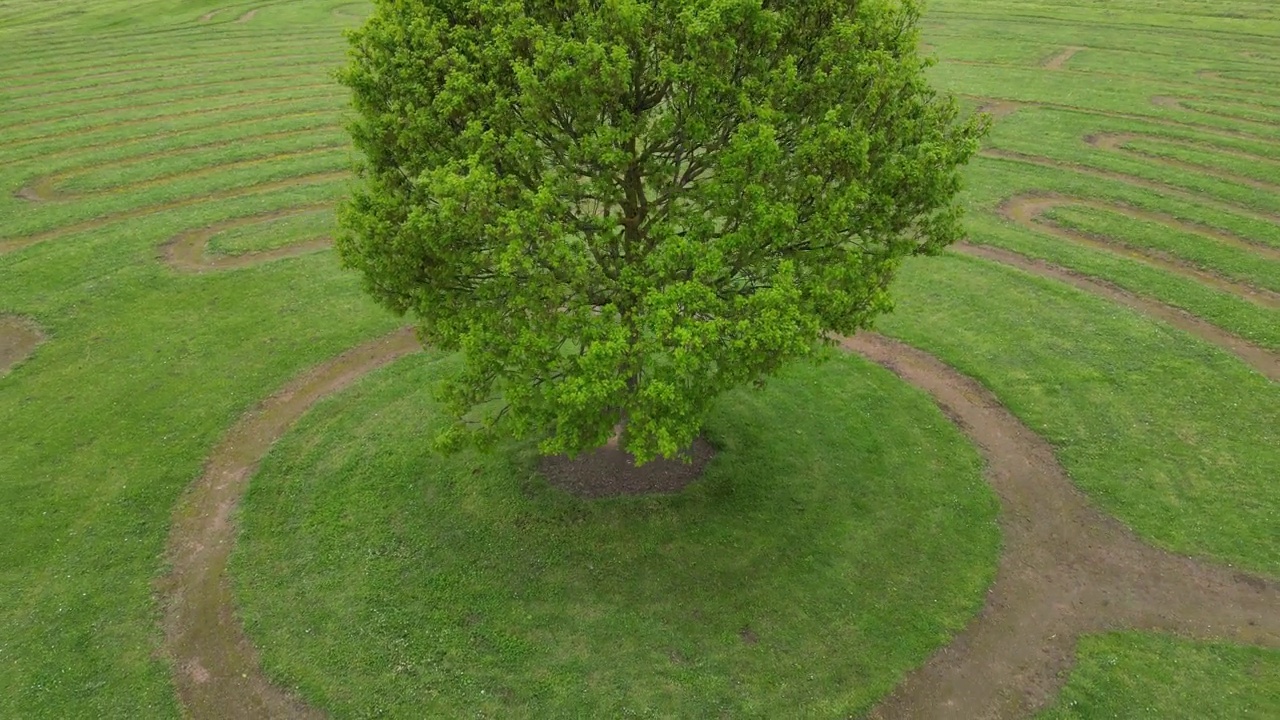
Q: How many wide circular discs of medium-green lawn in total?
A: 1